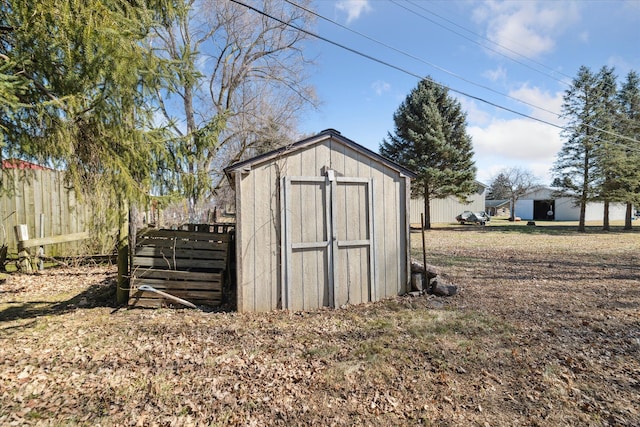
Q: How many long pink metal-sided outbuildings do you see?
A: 0